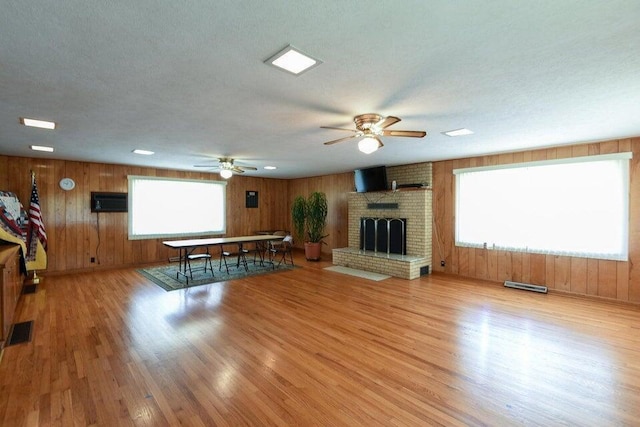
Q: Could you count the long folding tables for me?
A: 1